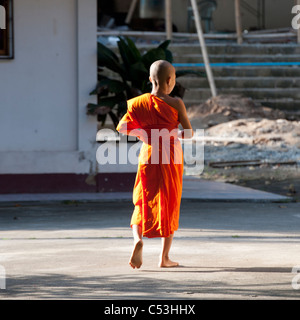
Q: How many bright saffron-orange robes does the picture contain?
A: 1